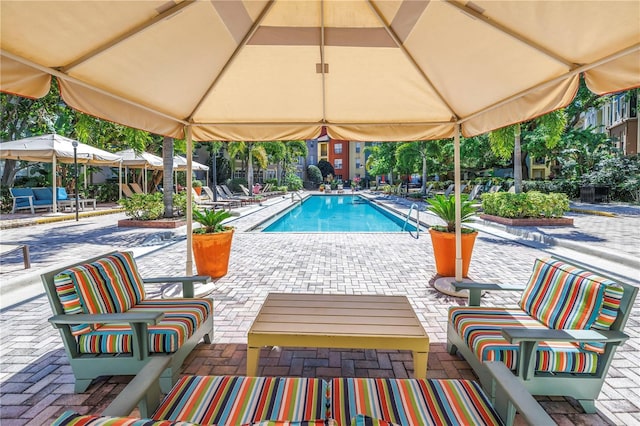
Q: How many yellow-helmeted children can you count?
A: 0